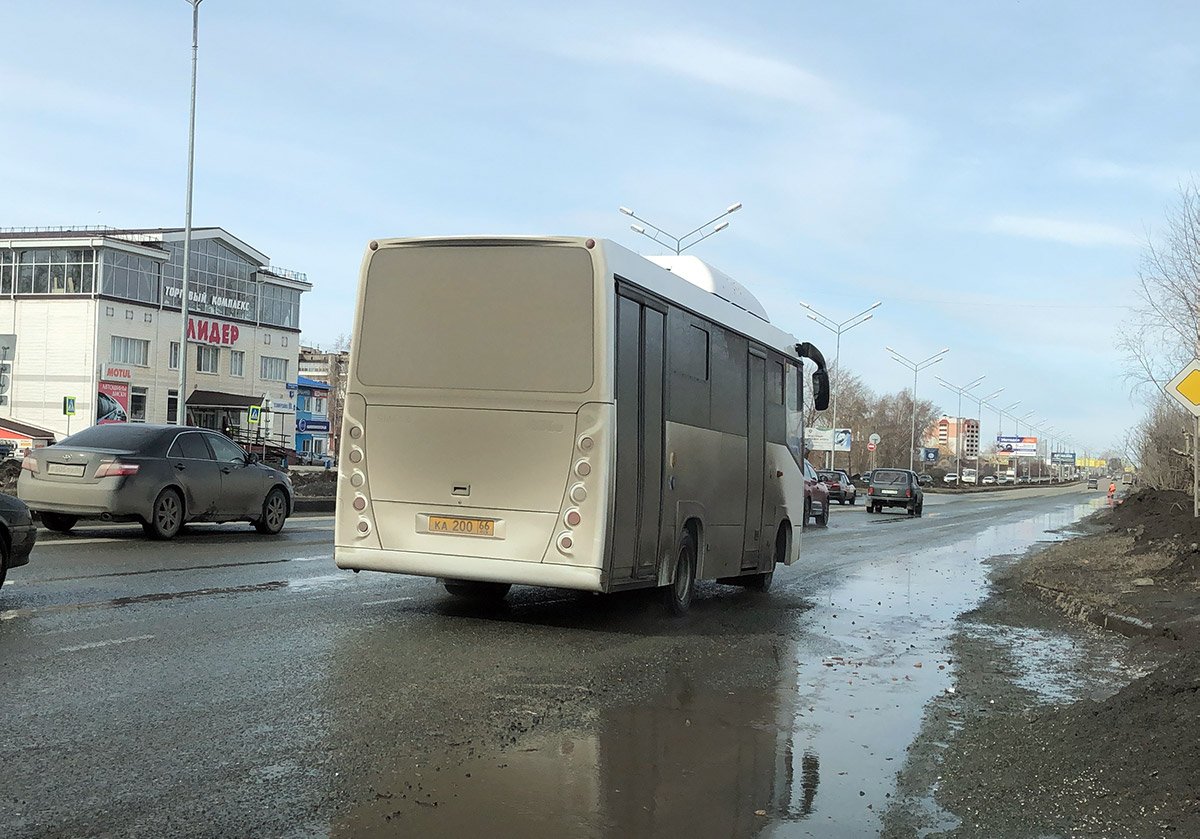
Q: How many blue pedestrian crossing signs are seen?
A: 2